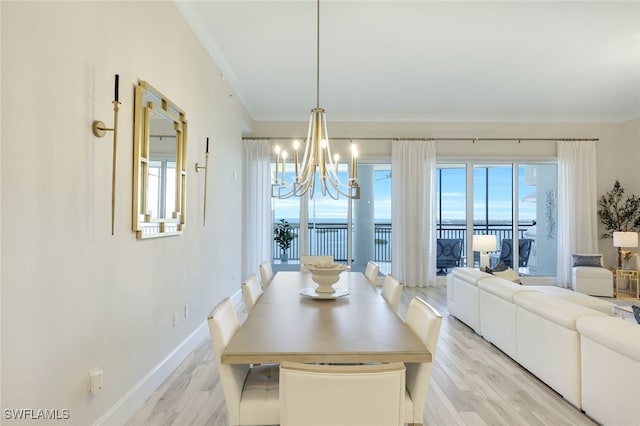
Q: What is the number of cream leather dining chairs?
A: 8